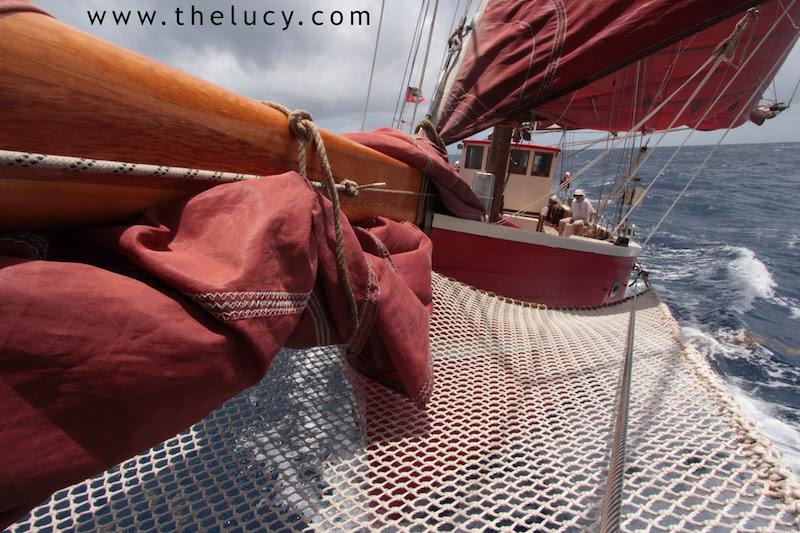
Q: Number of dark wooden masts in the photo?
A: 1